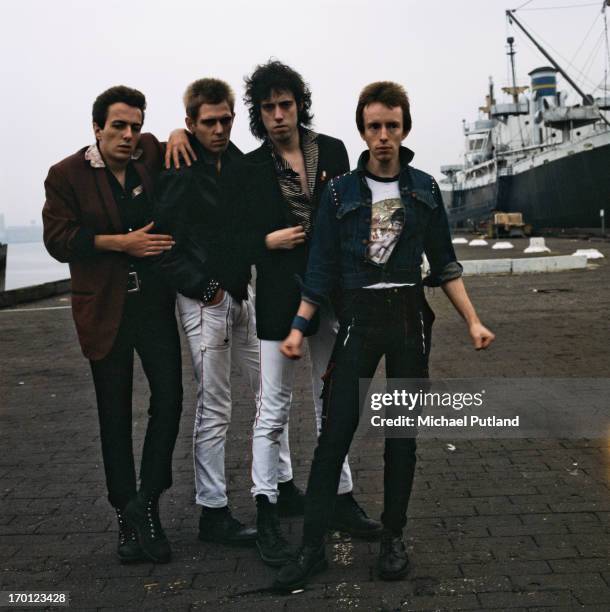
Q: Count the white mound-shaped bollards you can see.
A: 5